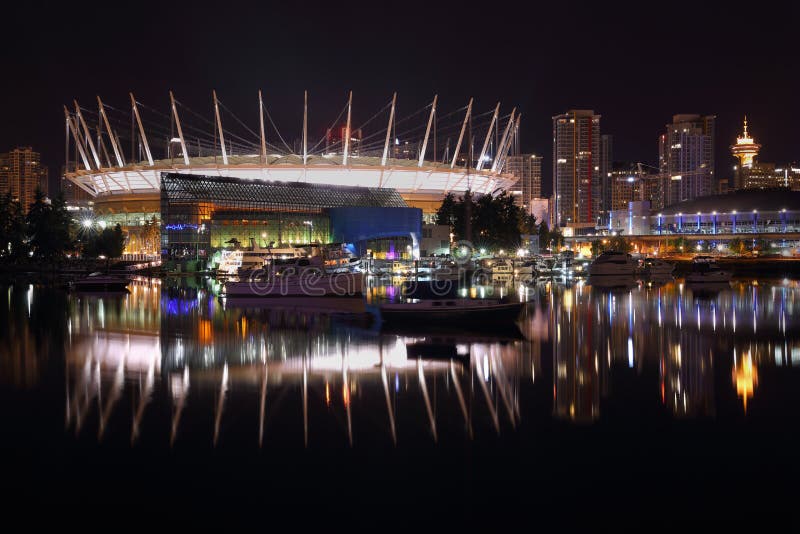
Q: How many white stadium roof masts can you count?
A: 15